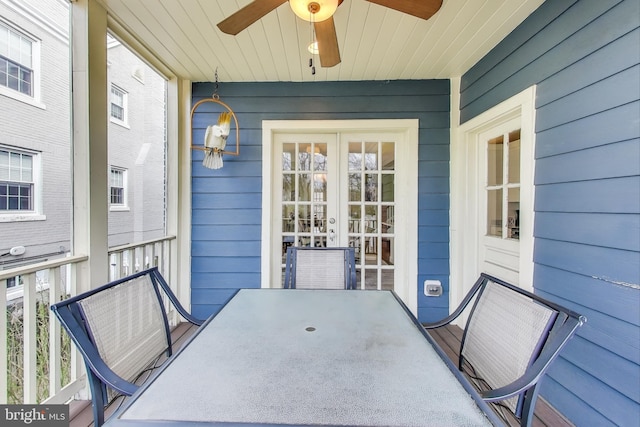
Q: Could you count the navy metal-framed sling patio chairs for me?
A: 3